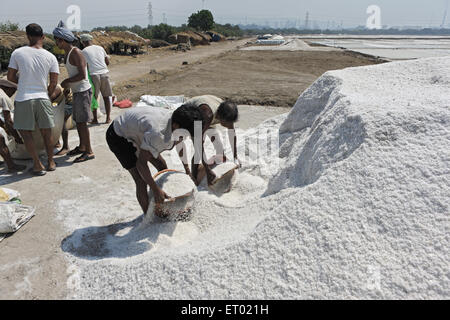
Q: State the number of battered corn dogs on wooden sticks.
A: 0